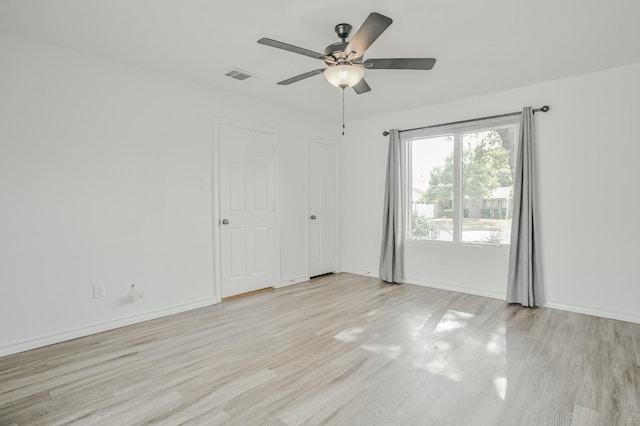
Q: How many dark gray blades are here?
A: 5